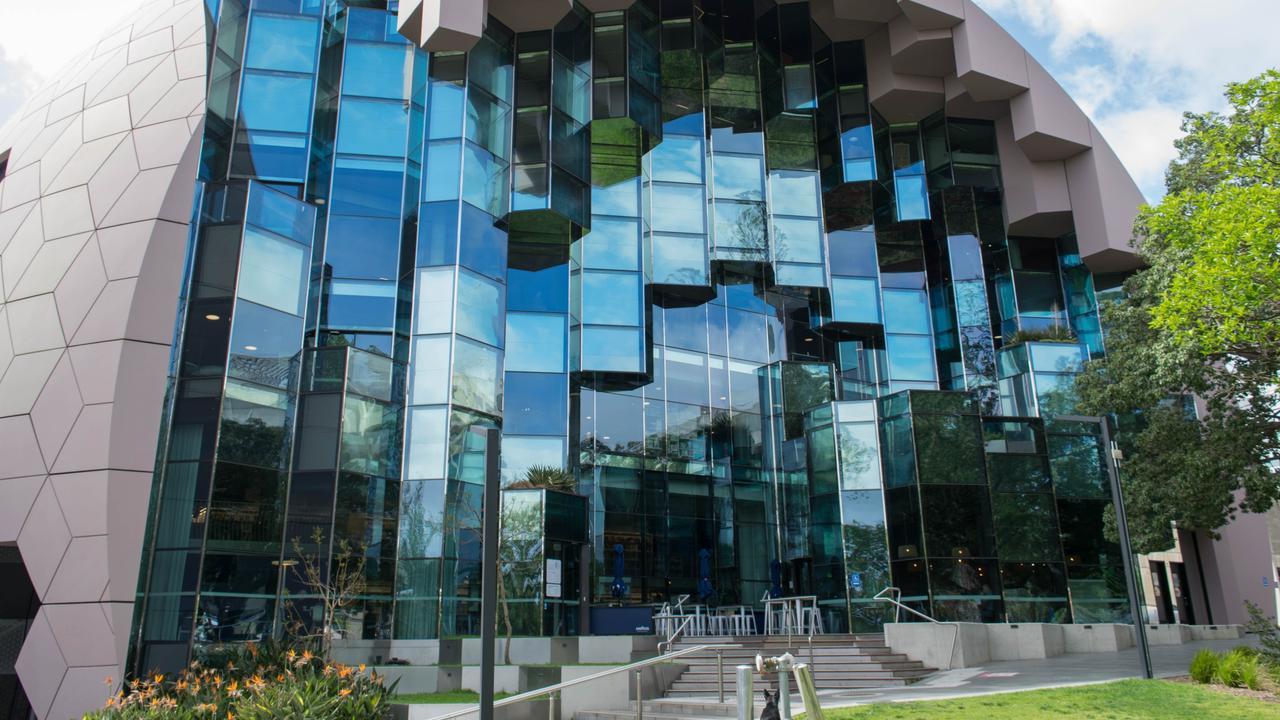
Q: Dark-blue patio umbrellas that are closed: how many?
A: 3